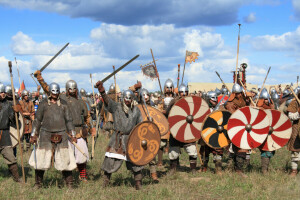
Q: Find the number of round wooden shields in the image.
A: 6